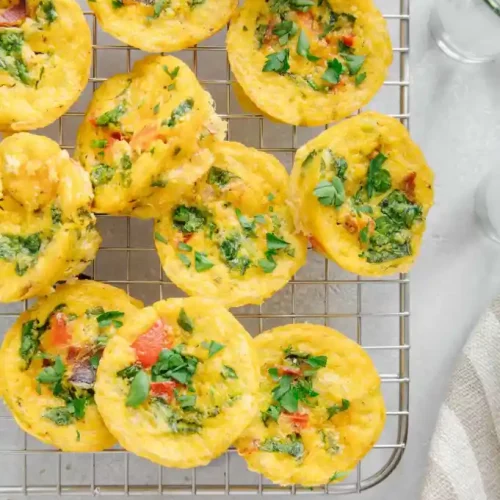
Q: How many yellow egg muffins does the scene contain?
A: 10